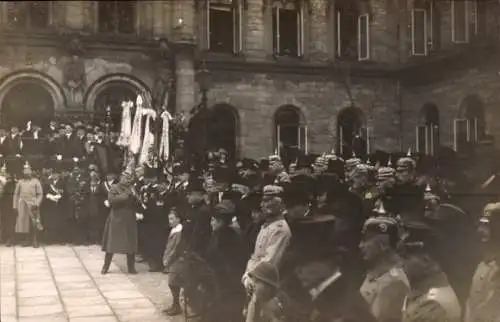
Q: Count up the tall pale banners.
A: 4